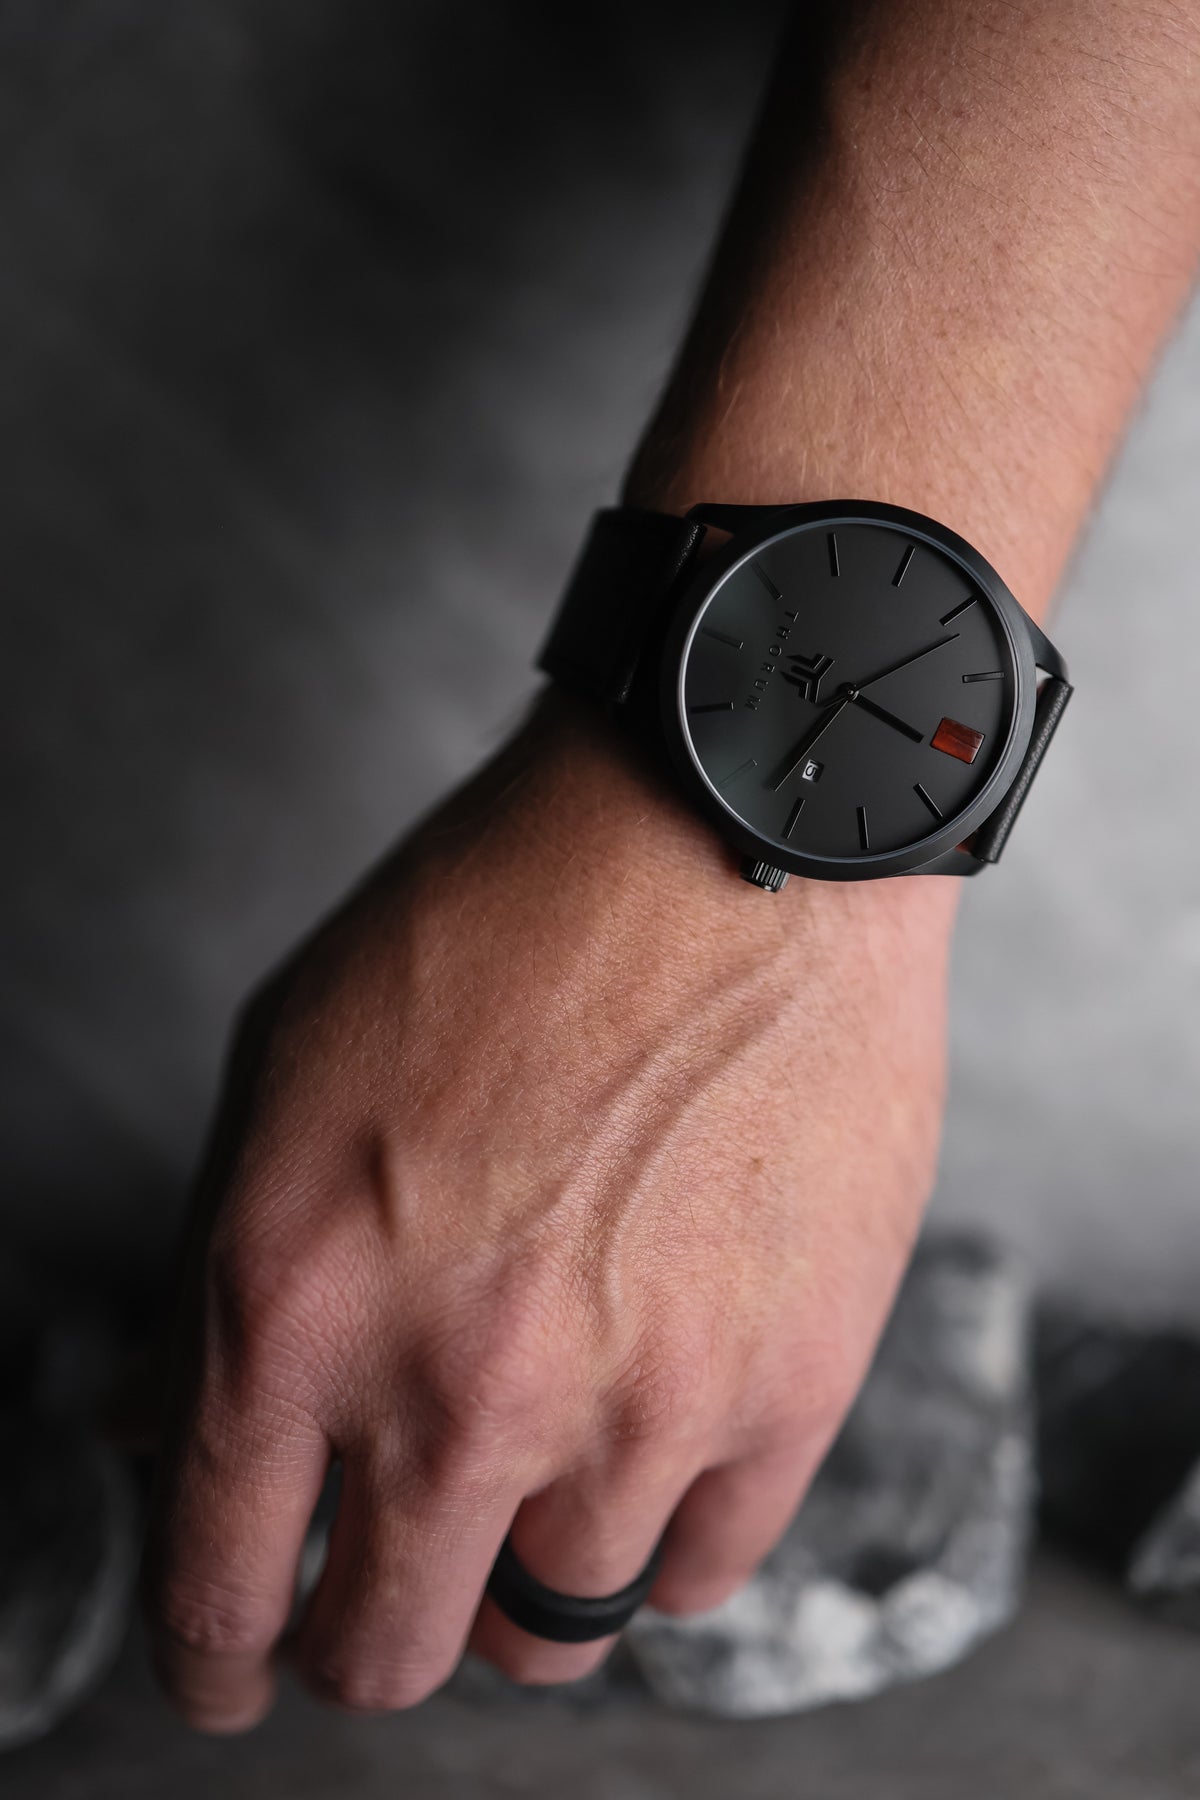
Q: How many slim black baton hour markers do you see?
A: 11